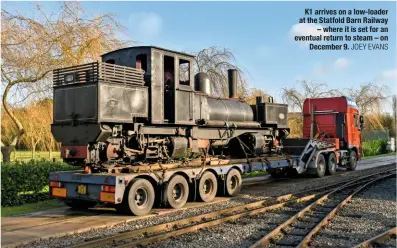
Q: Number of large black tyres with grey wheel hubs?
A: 7